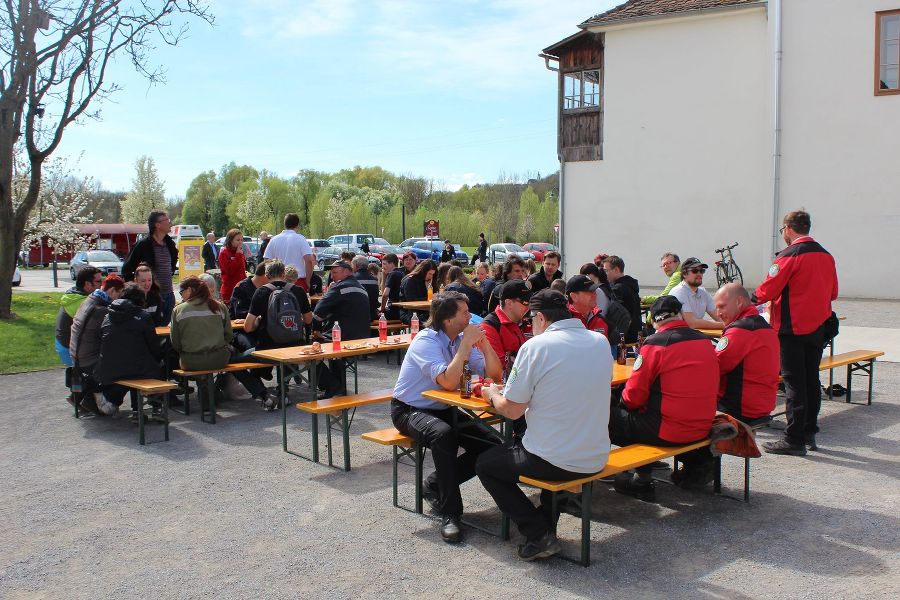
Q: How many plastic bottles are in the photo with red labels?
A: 3